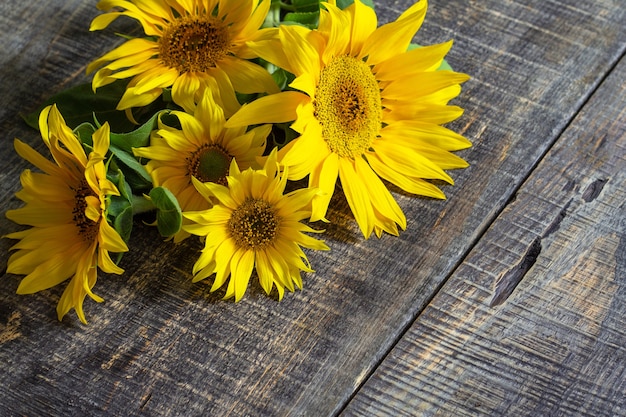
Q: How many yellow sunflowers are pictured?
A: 5